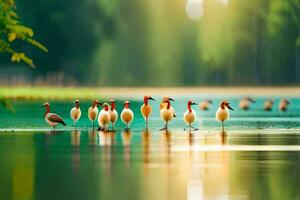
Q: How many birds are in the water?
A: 14